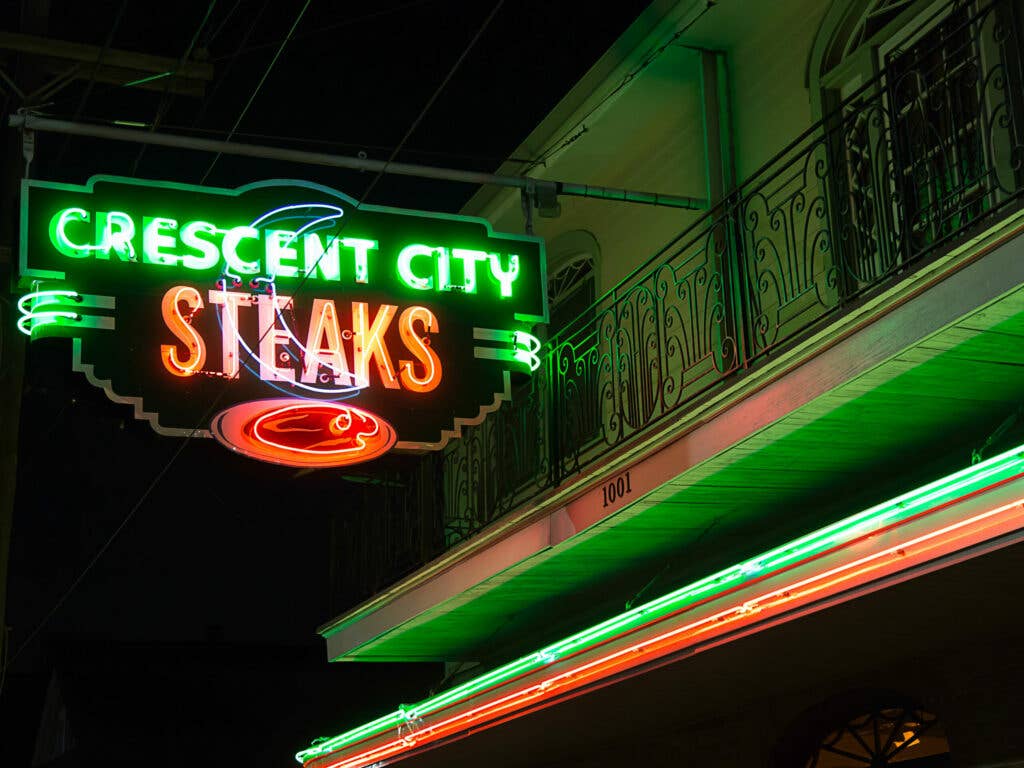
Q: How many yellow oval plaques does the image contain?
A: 0